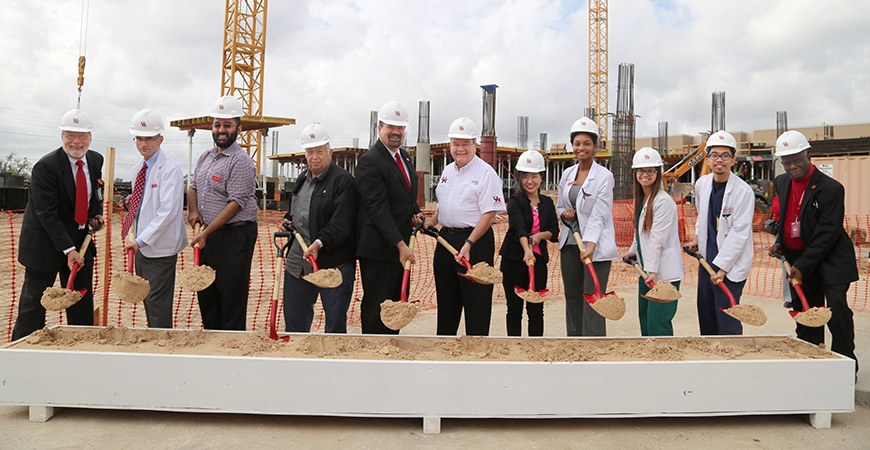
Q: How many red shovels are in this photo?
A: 12